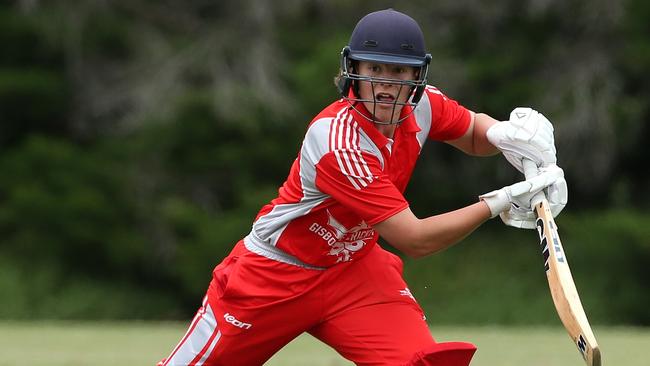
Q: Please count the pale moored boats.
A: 0